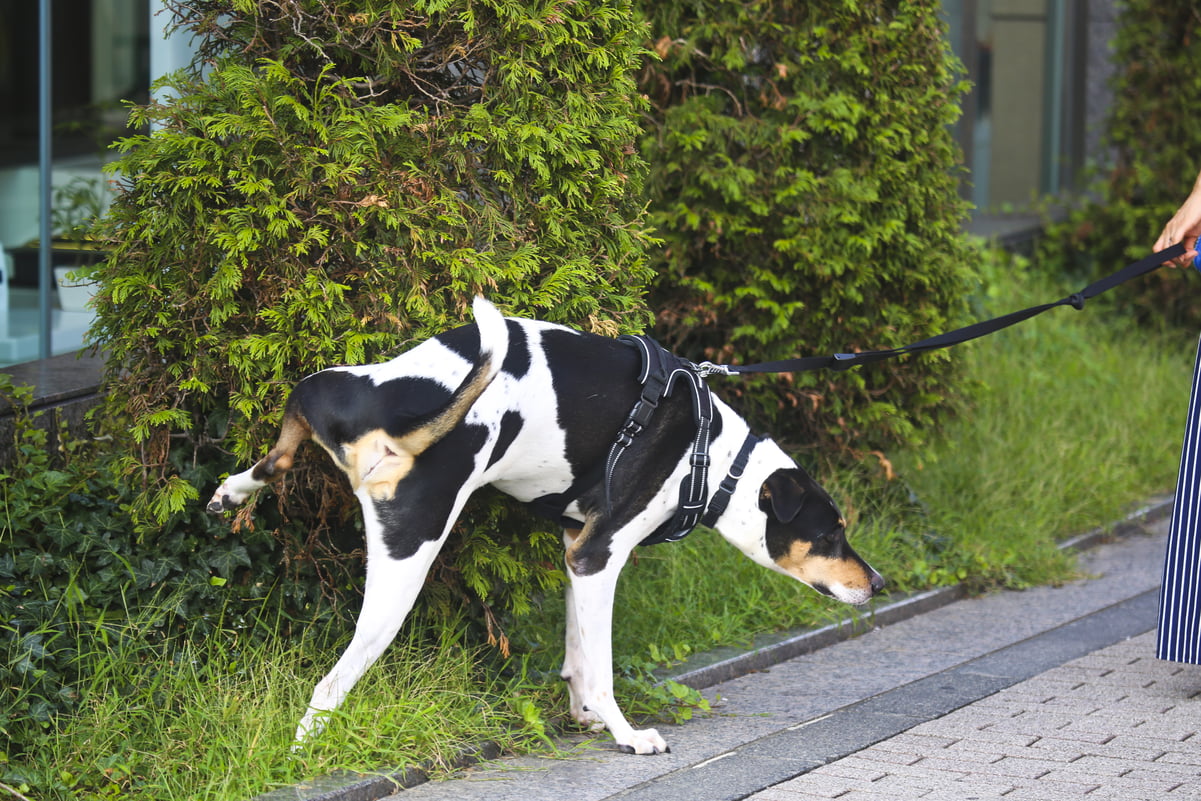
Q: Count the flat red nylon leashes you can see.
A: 0